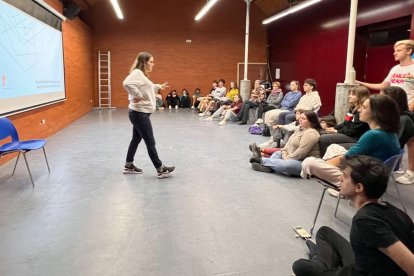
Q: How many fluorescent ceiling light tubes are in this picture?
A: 3